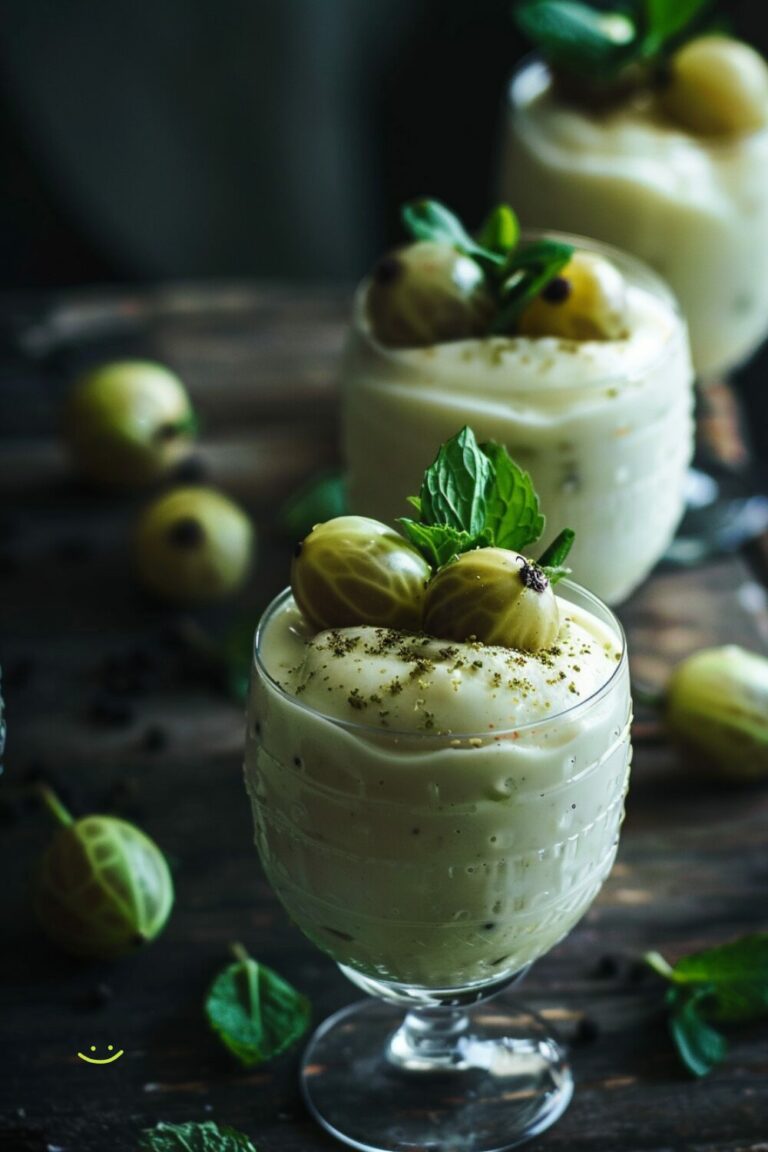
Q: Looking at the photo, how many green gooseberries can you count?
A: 9